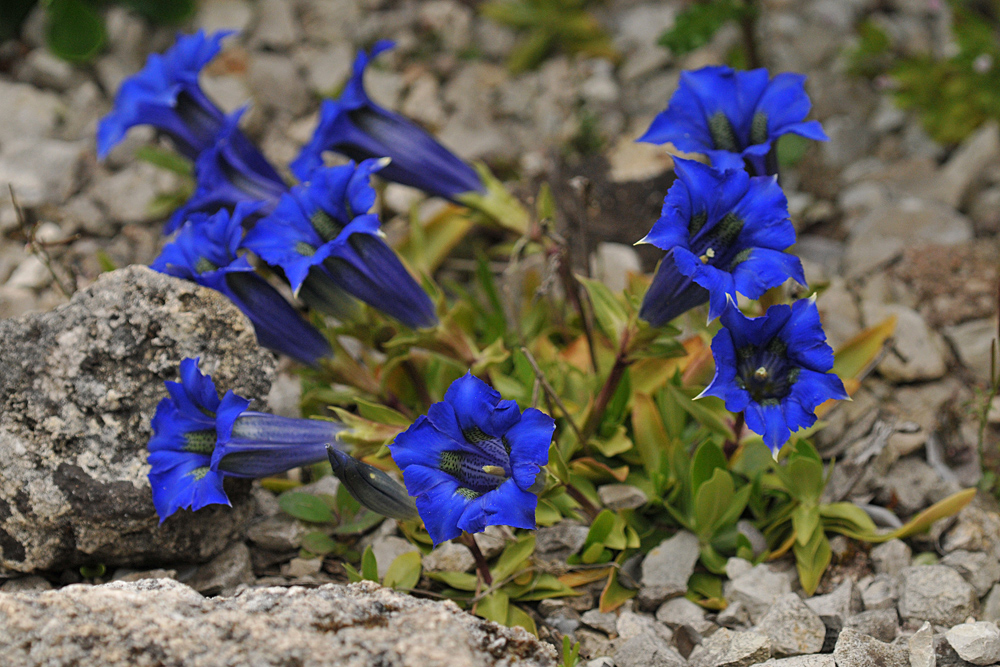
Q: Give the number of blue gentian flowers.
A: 10